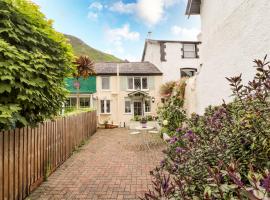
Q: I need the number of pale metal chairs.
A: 2